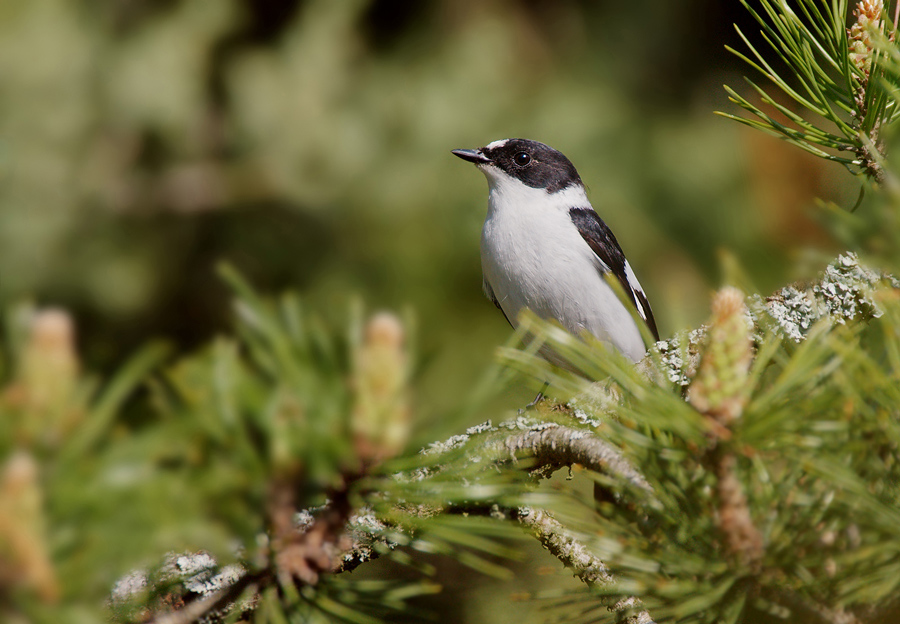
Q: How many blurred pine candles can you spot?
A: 4